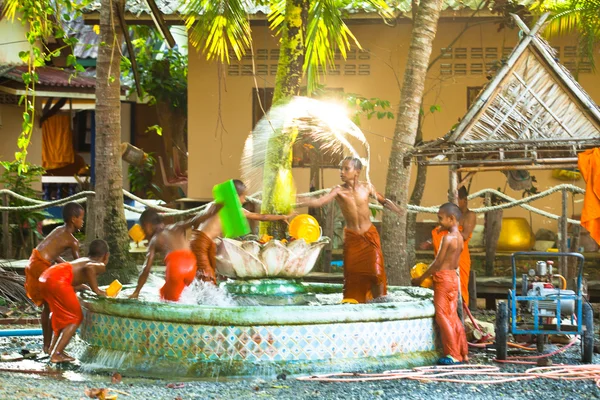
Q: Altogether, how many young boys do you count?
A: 7